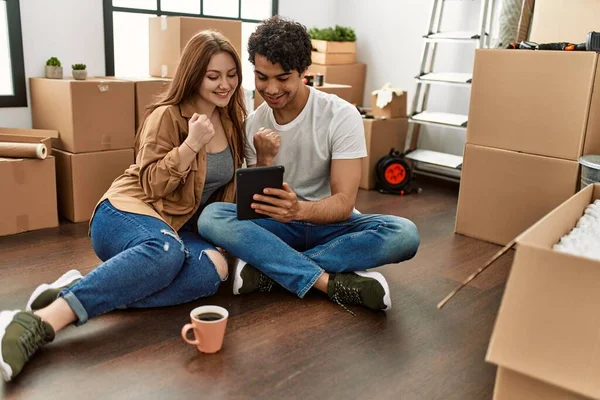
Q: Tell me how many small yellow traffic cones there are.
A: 0